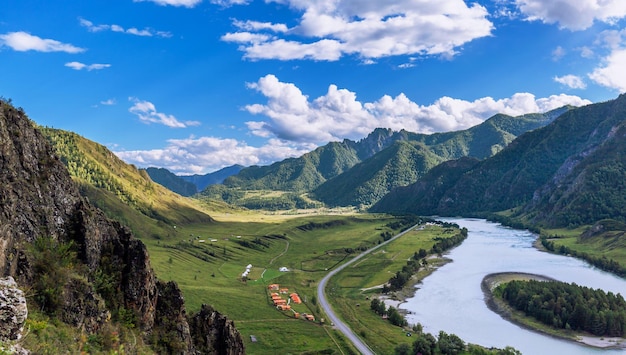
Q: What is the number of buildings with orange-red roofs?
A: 9